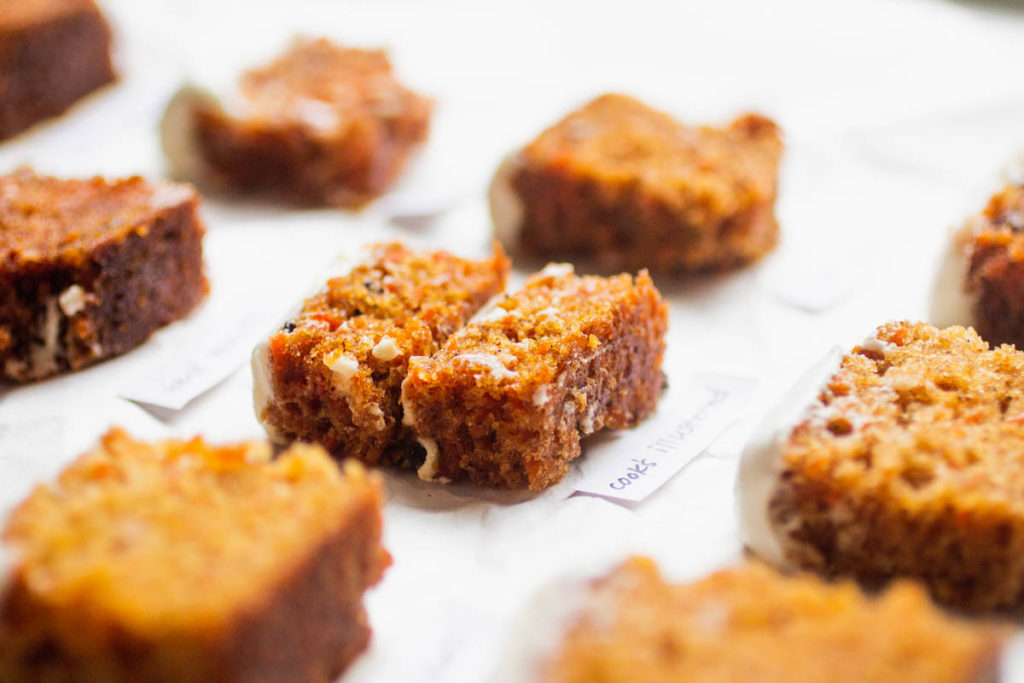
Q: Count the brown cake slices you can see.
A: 10